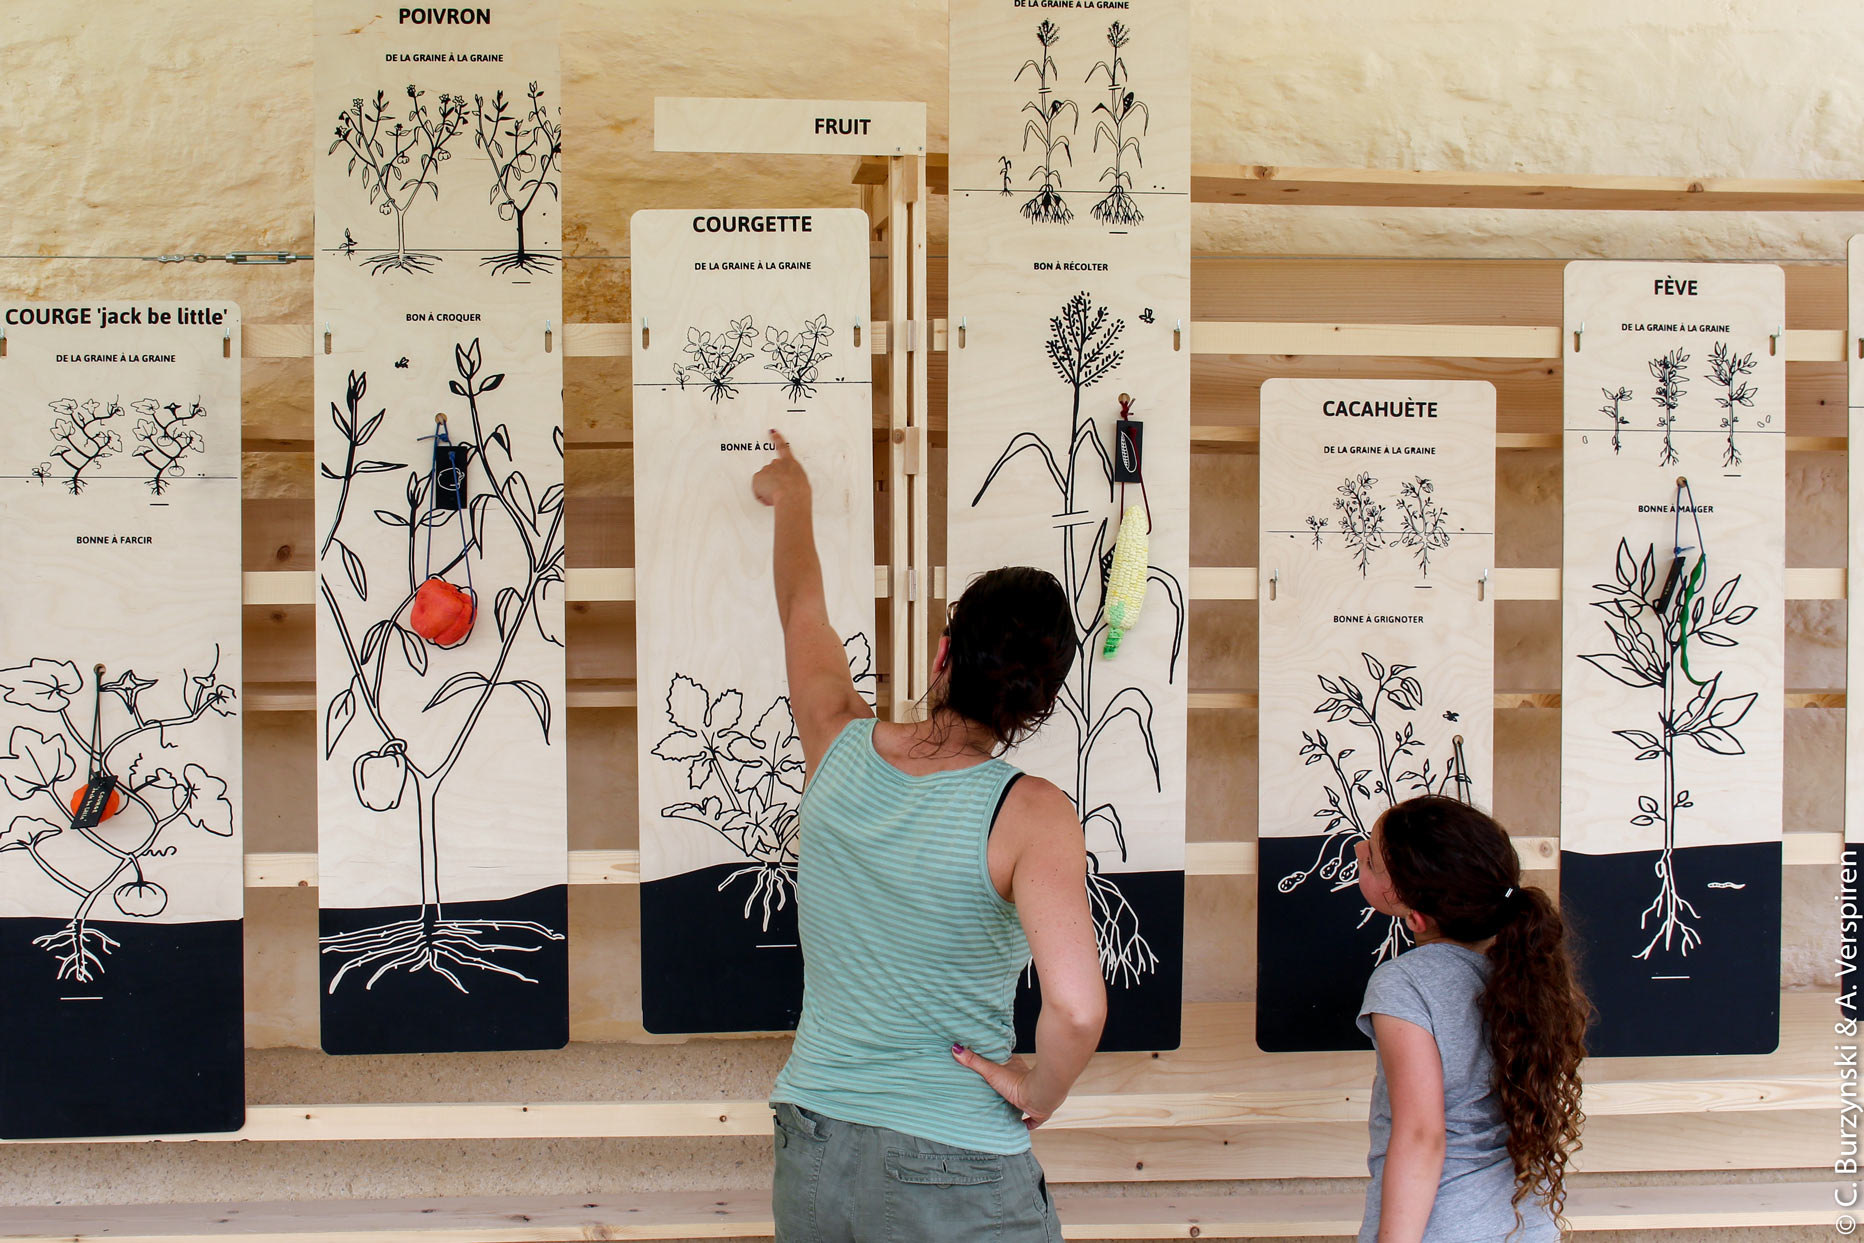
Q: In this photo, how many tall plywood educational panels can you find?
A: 6